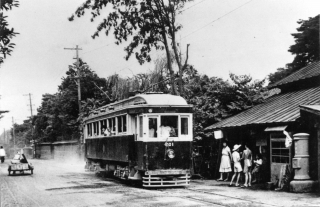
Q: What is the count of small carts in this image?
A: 1